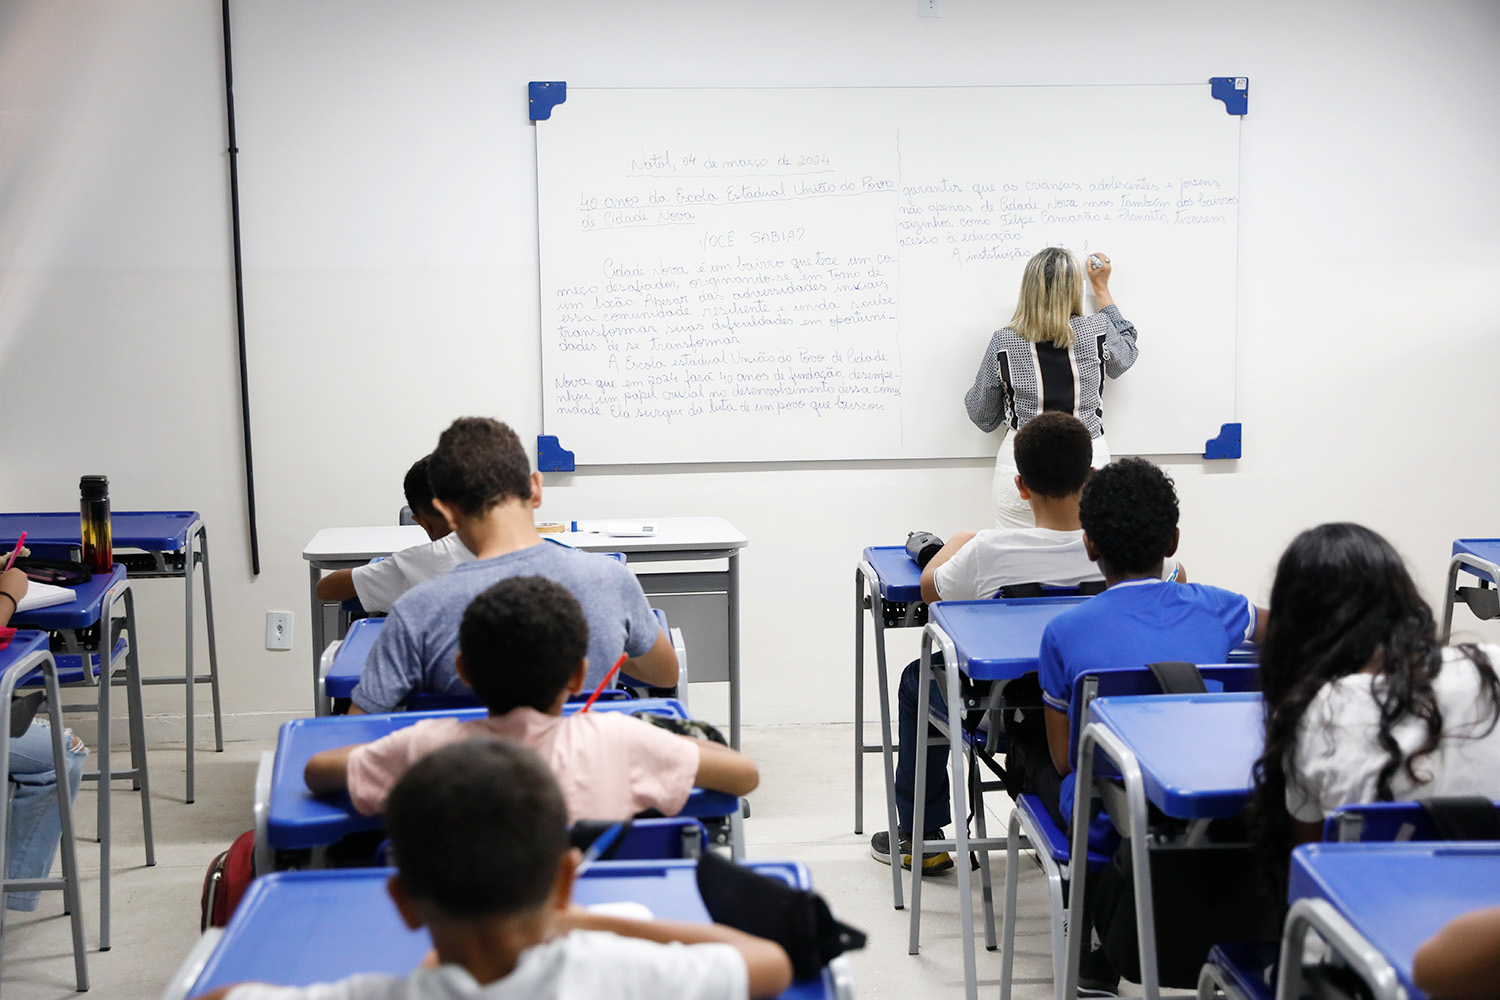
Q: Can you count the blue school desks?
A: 12